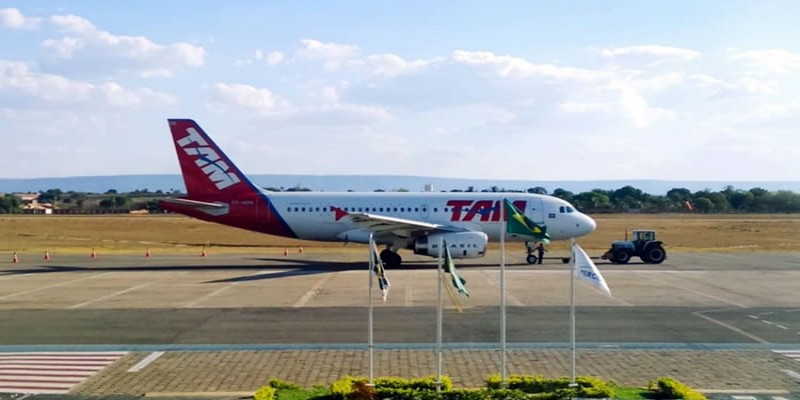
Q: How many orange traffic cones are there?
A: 7